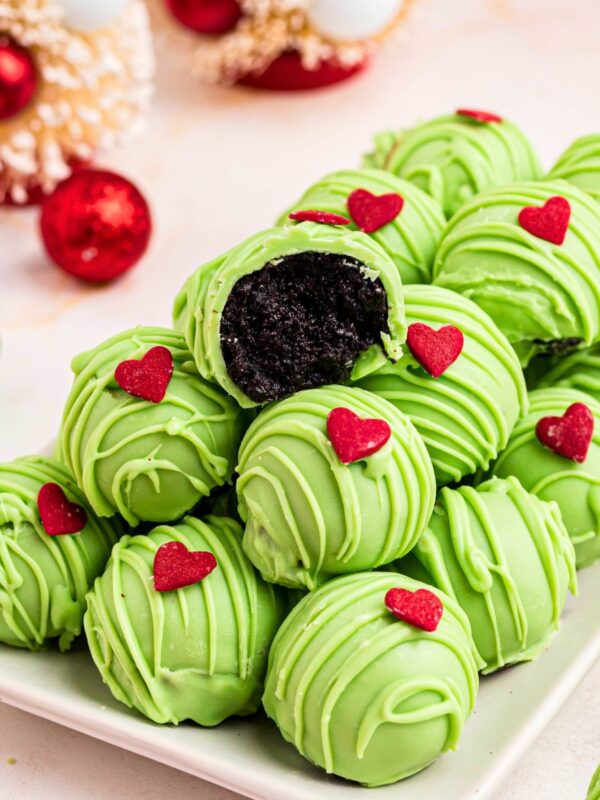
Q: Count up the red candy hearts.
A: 11